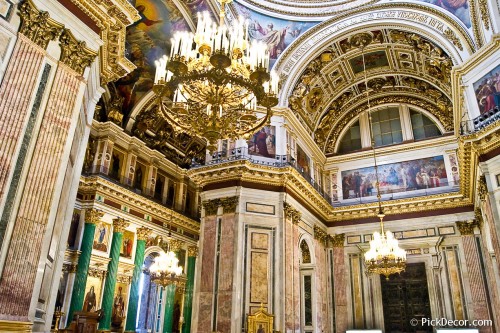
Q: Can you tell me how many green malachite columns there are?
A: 5